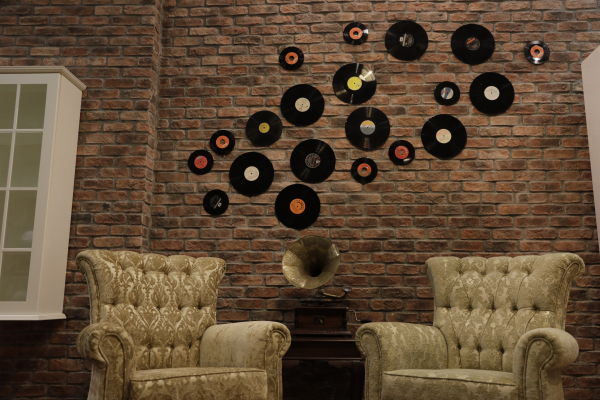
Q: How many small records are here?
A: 9